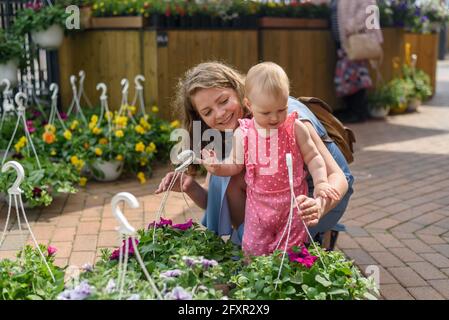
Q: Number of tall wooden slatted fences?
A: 1